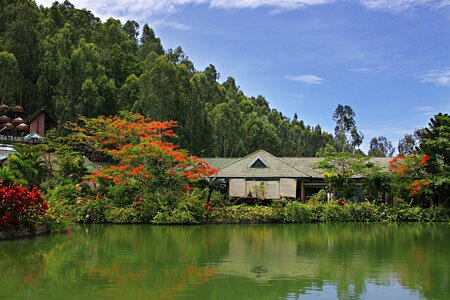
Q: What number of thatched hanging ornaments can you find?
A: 6